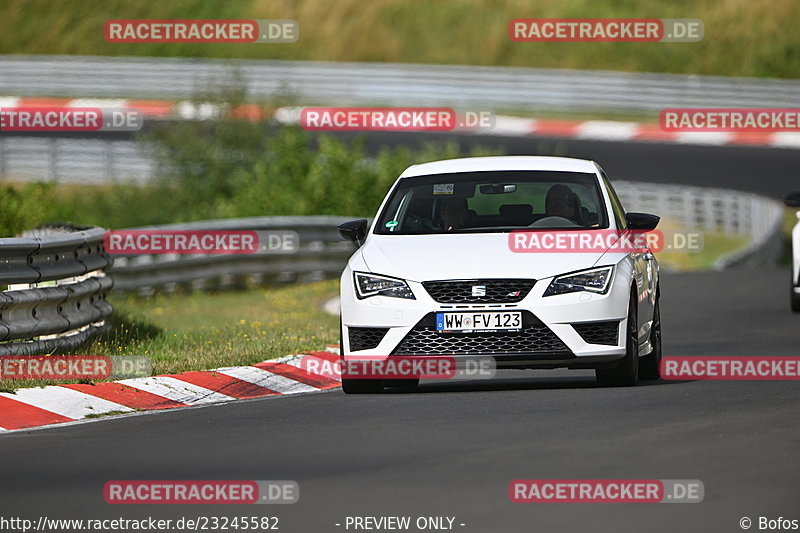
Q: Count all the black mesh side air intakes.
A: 2